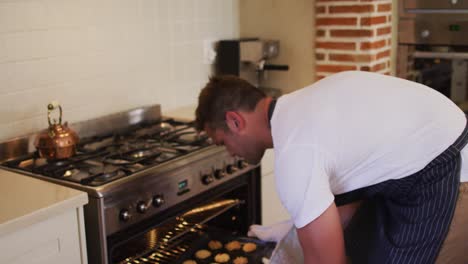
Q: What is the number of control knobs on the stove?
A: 7